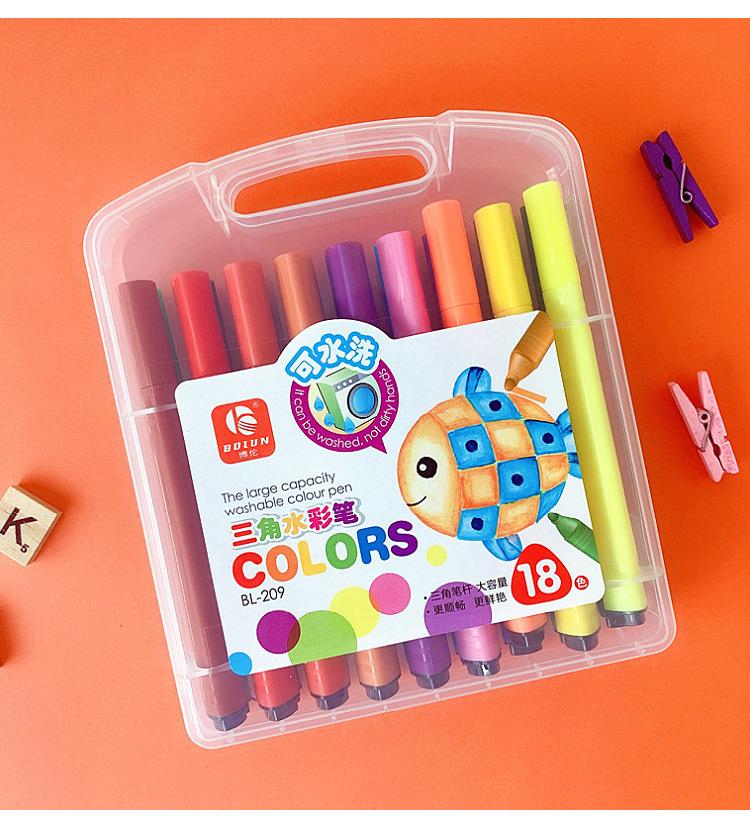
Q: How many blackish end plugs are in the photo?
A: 9